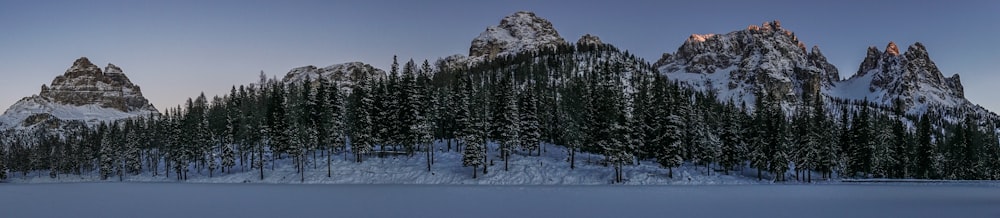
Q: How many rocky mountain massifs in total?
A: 5